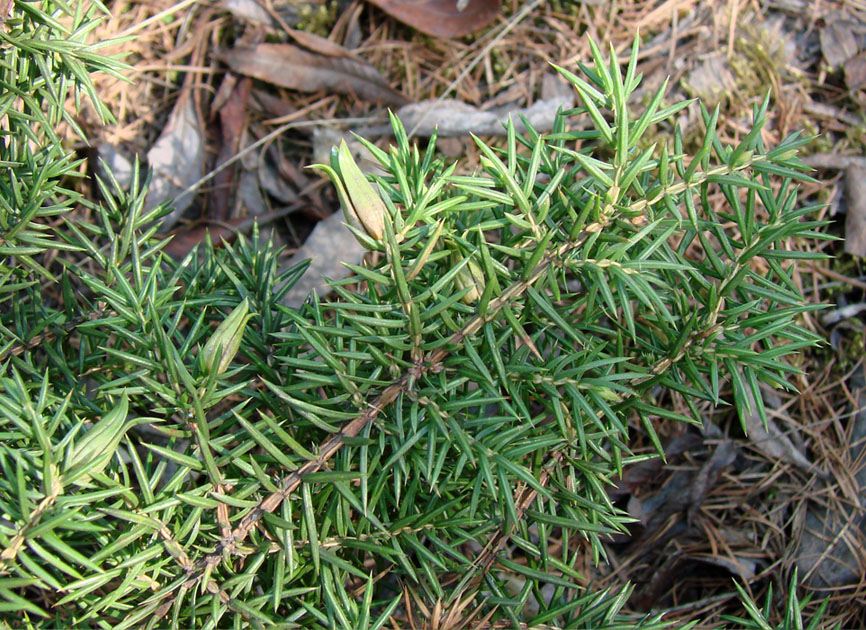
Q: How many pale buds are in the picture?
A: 4